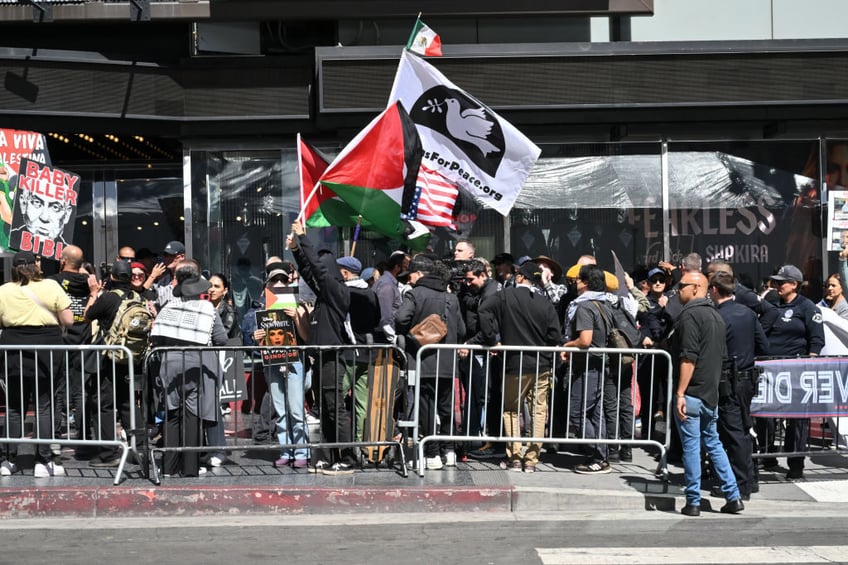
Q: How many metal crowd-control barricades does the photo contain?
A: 4